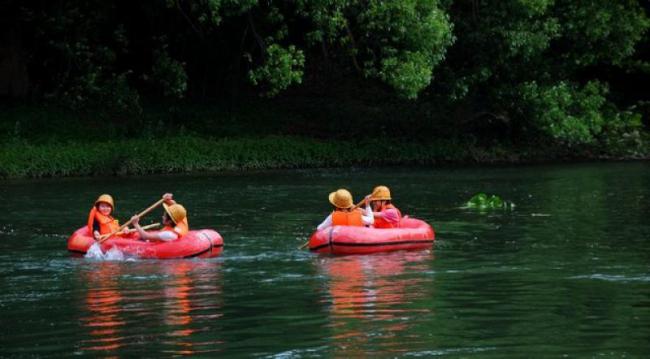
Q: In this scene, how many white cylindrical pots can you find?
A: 0